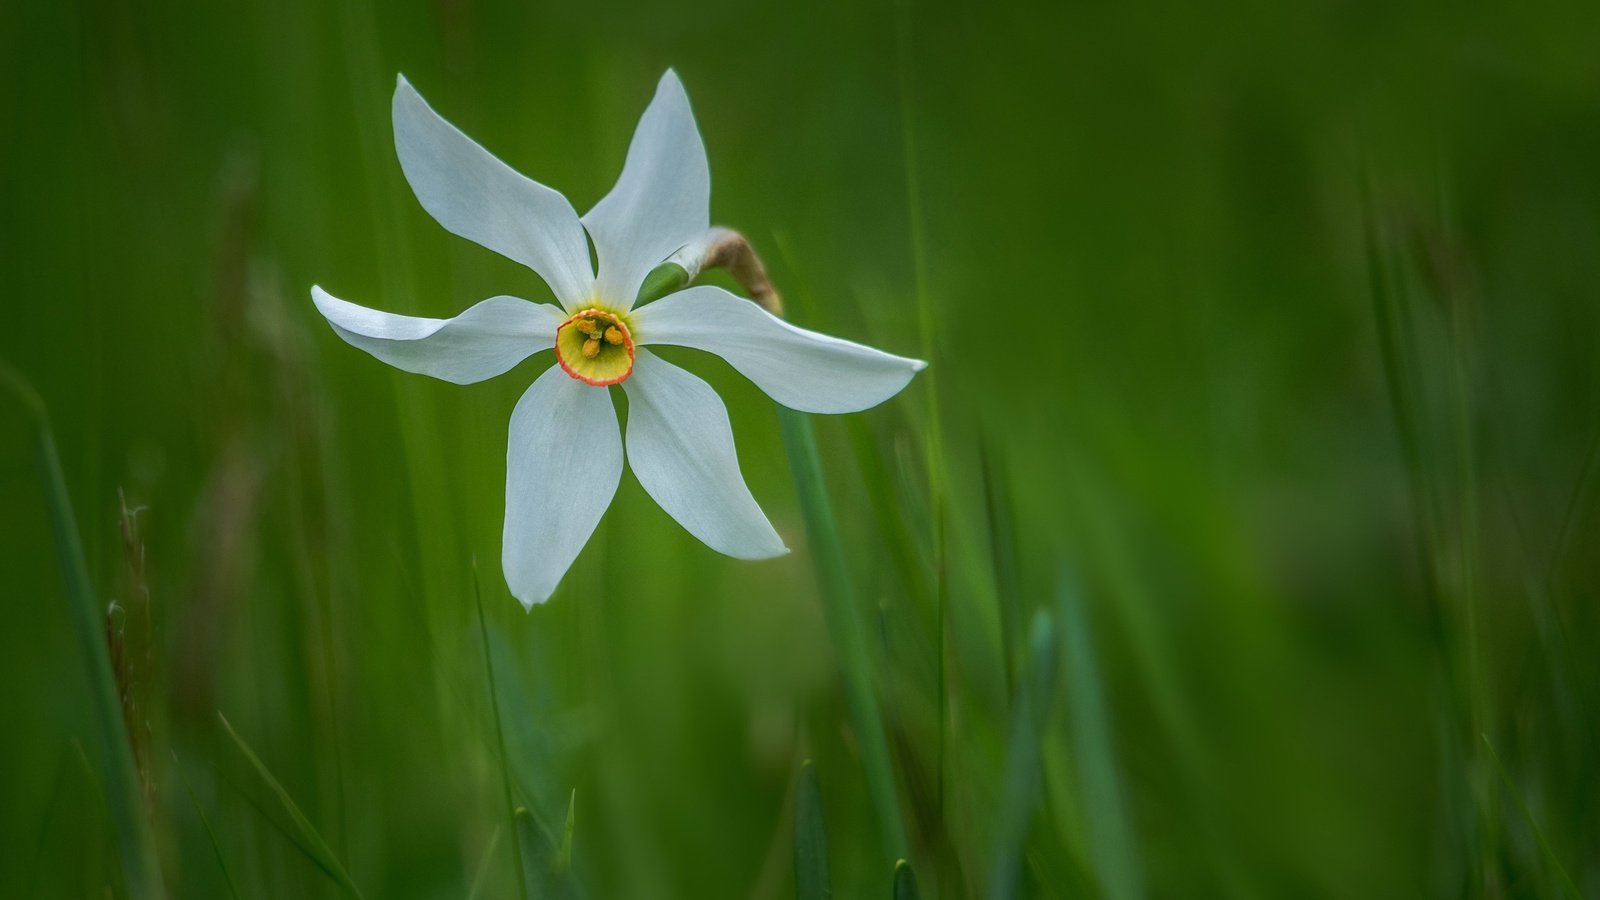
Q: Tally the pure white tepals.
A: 6